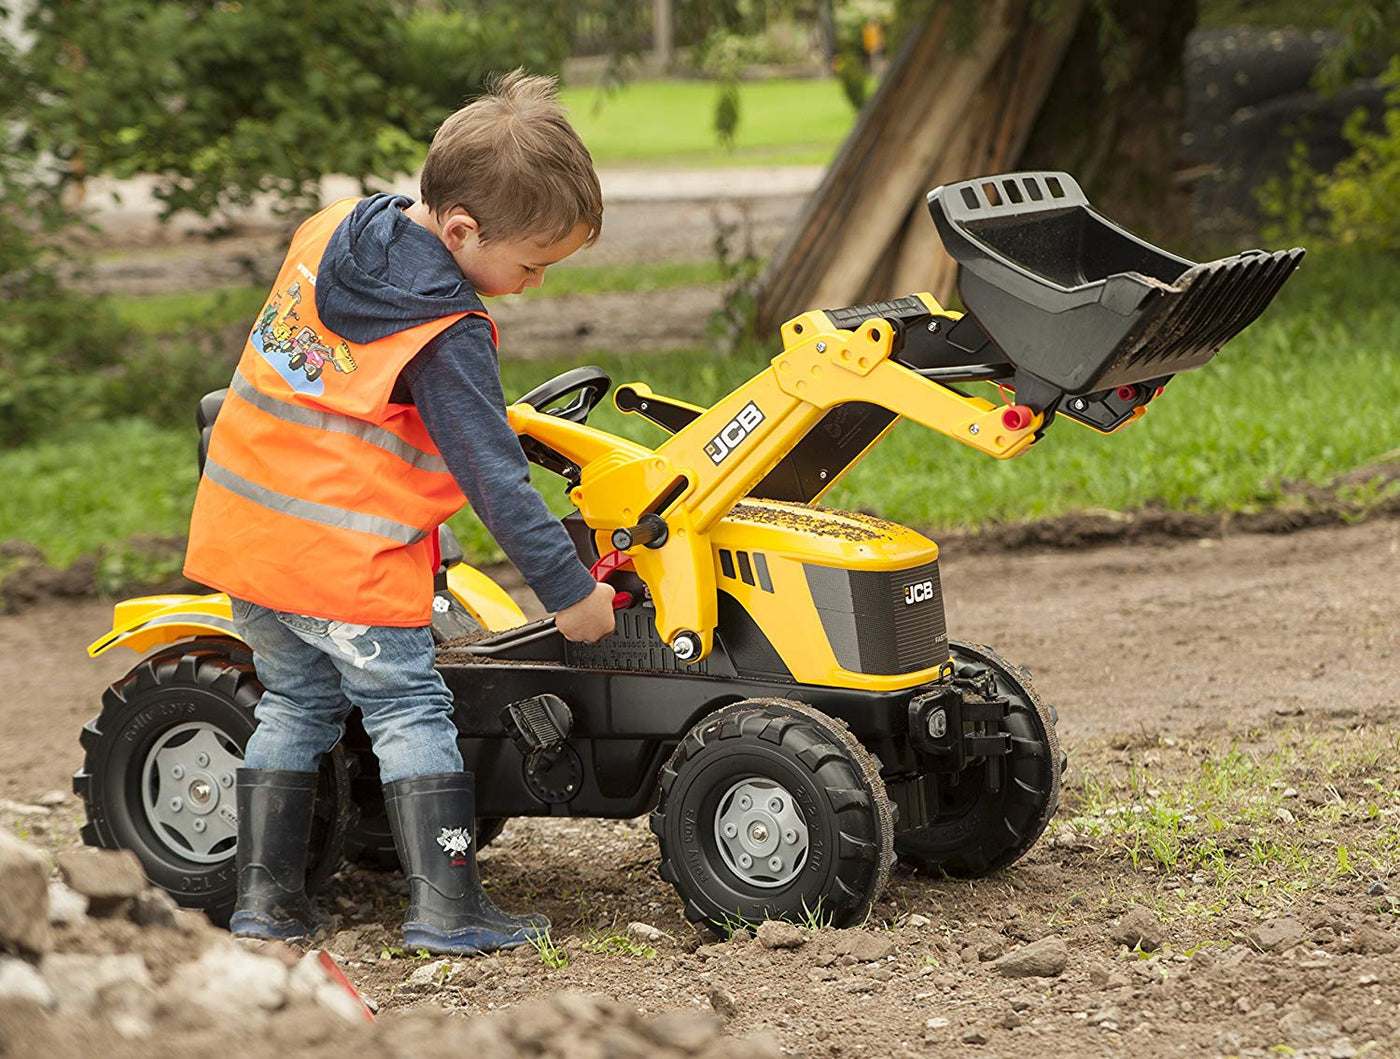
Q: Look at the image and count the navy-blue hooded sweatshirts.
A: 1